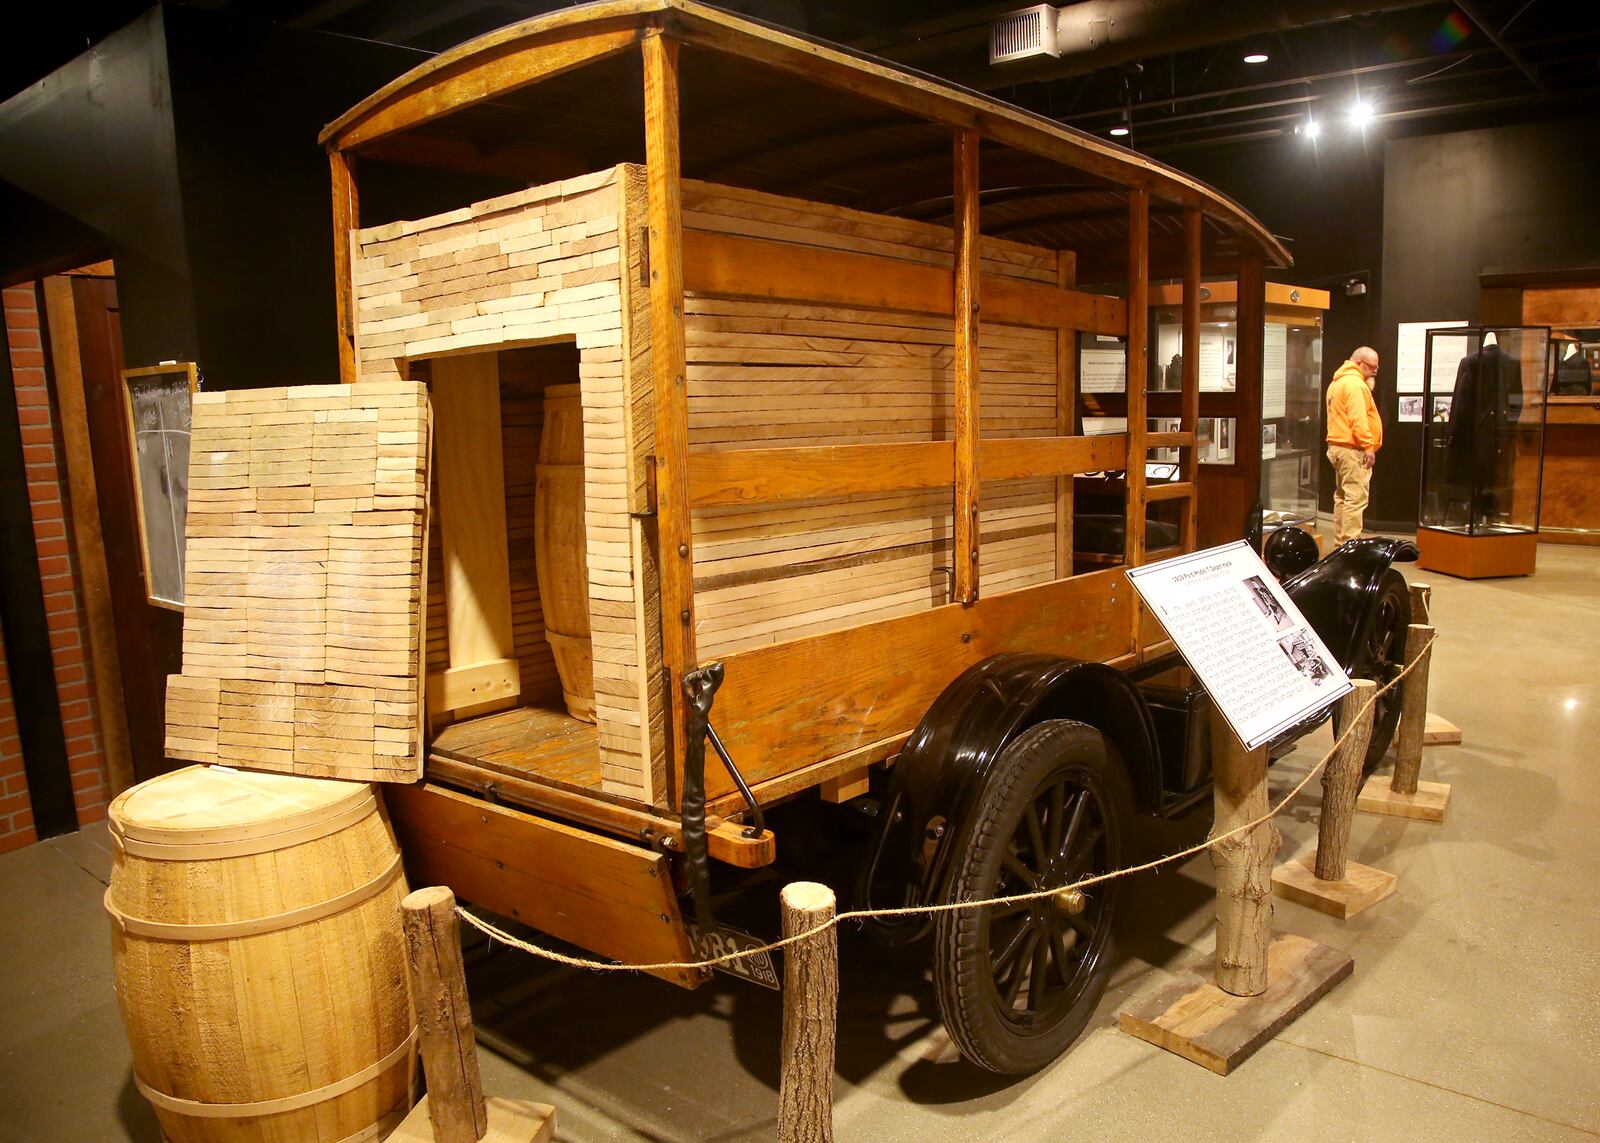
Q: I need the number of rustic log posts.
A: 6